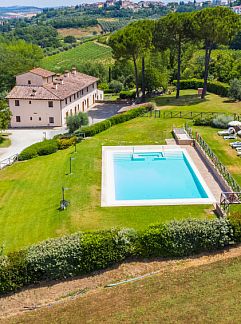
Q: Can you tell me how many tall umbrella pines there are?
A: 4